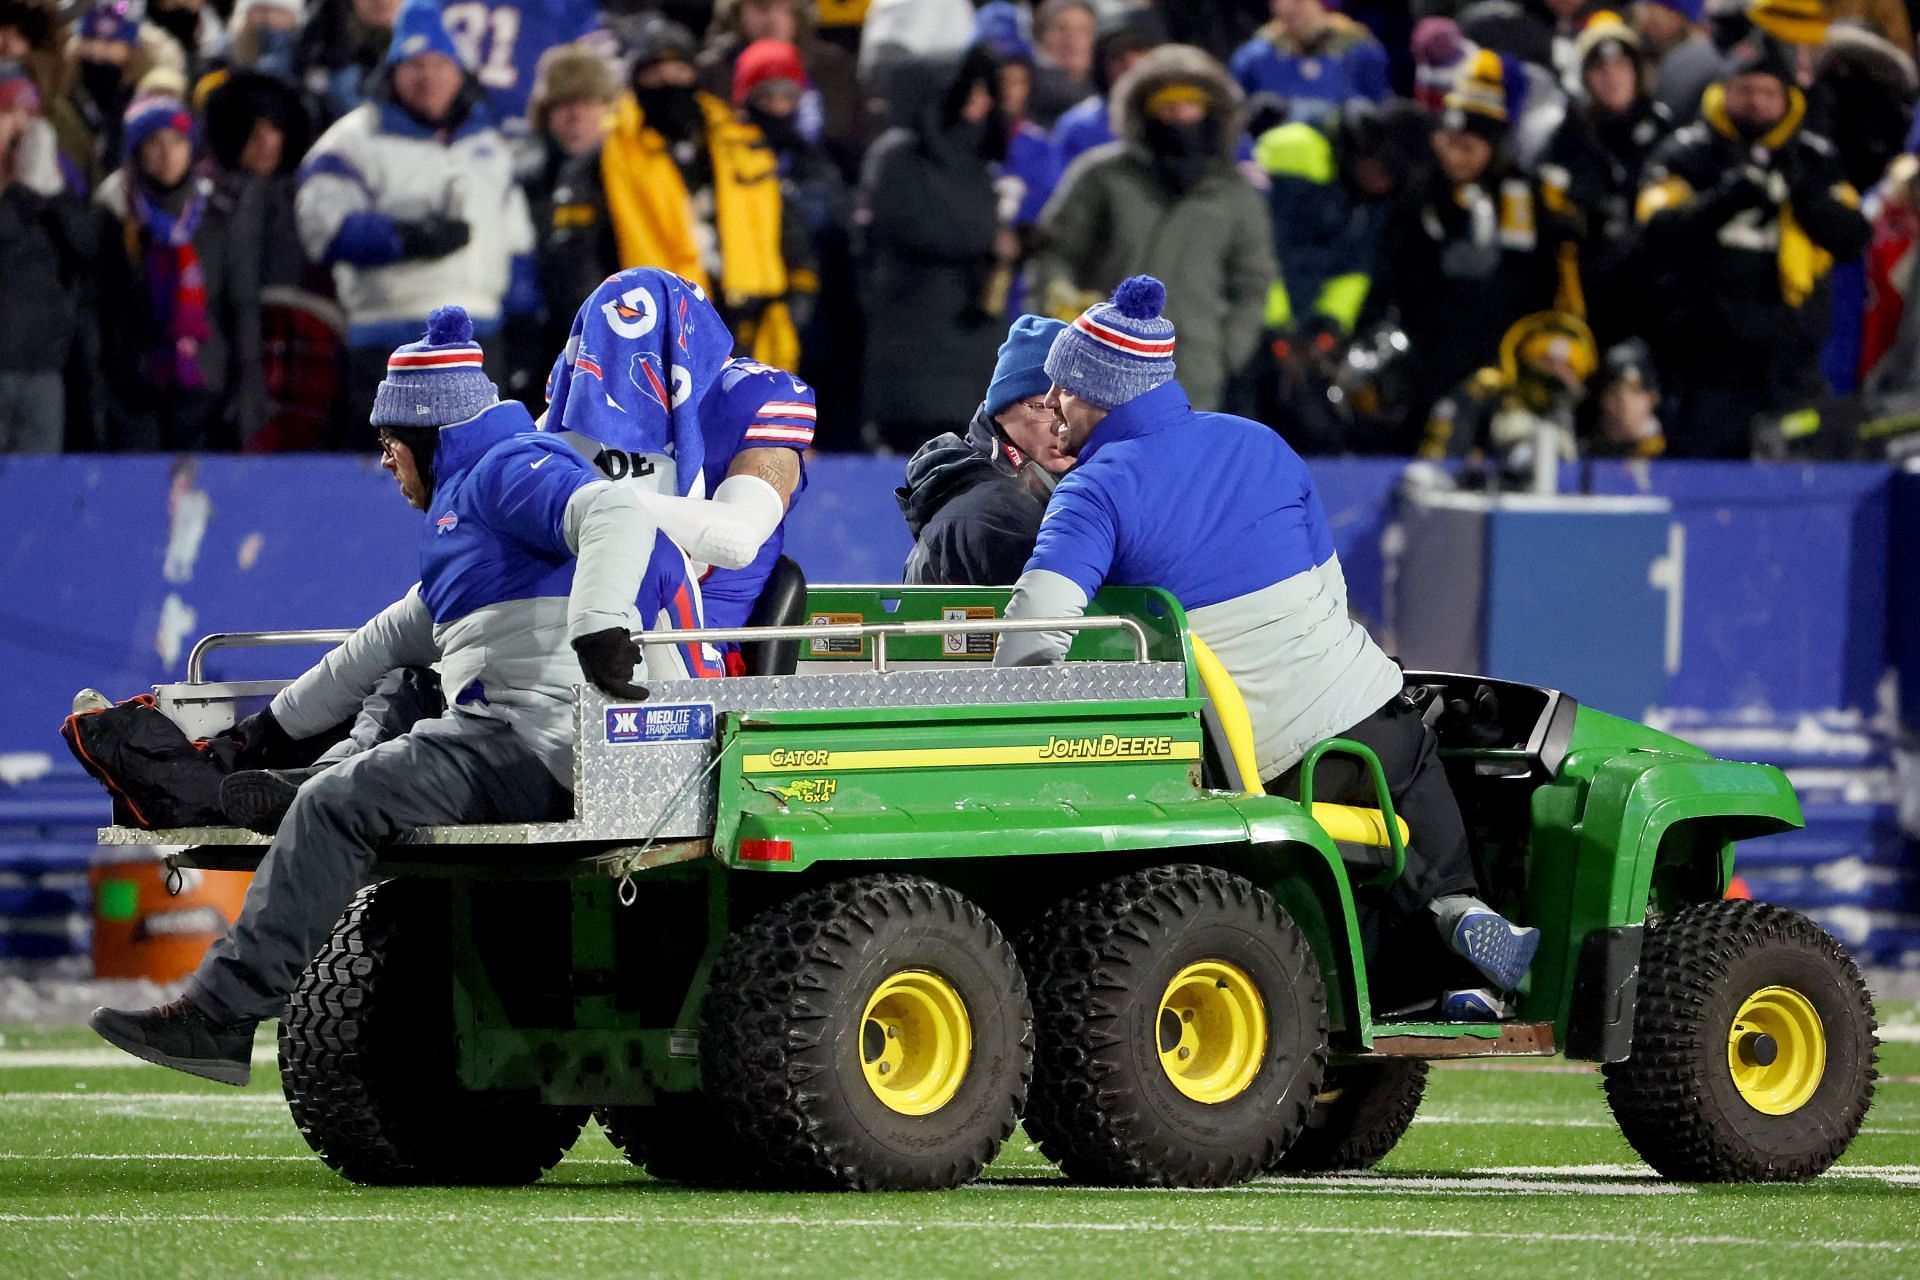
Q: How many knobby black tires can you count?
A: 6